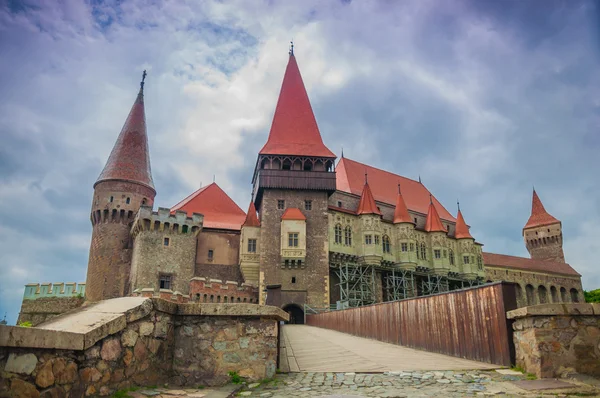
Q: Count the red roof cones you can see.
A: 8